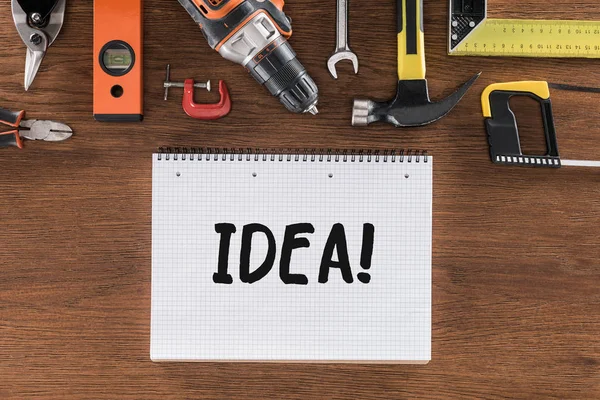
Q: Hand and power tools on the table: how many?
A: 9